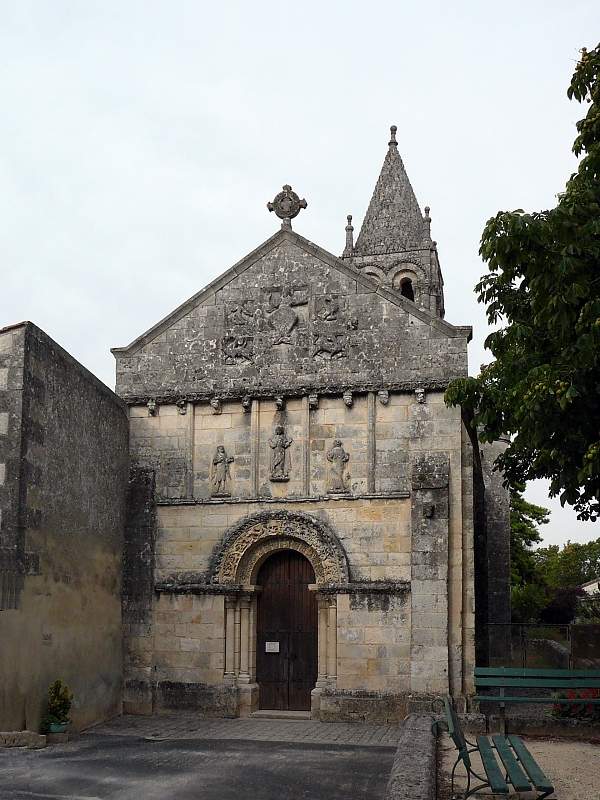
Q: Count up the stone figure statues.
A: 3